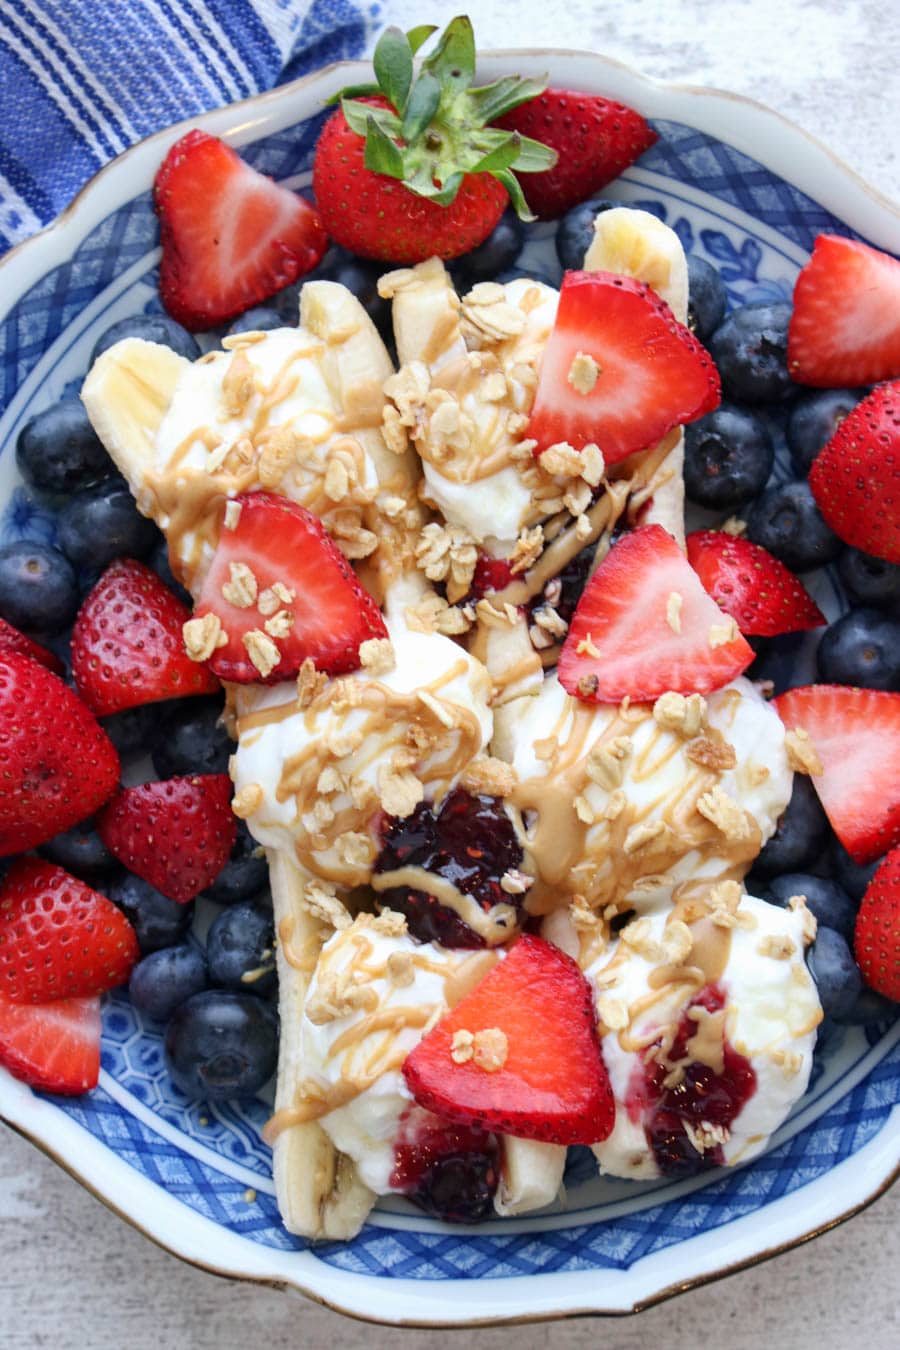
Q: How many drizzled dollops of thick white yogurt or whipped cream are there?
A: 6